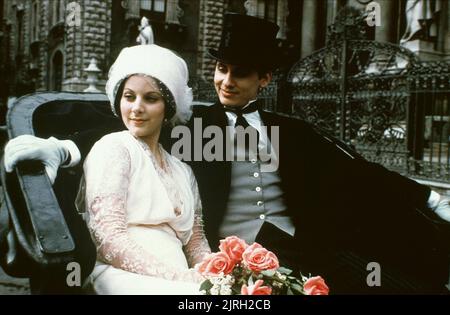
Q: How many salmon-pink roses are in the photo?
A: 5